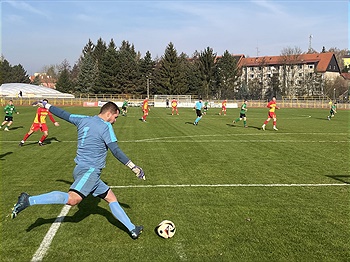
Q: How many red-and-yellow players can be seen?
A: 5